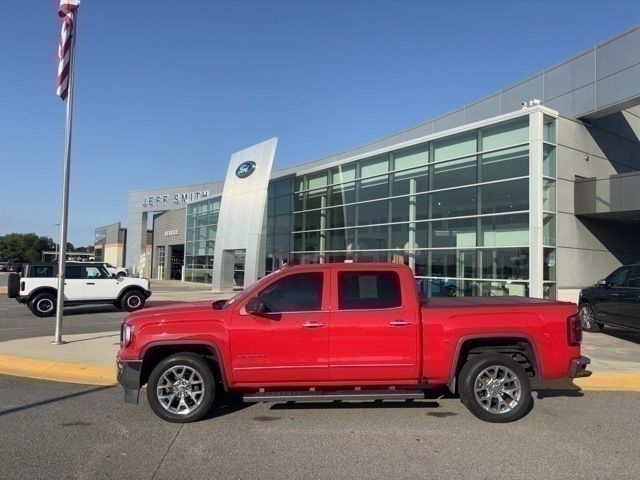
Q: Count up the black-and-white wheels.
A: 2